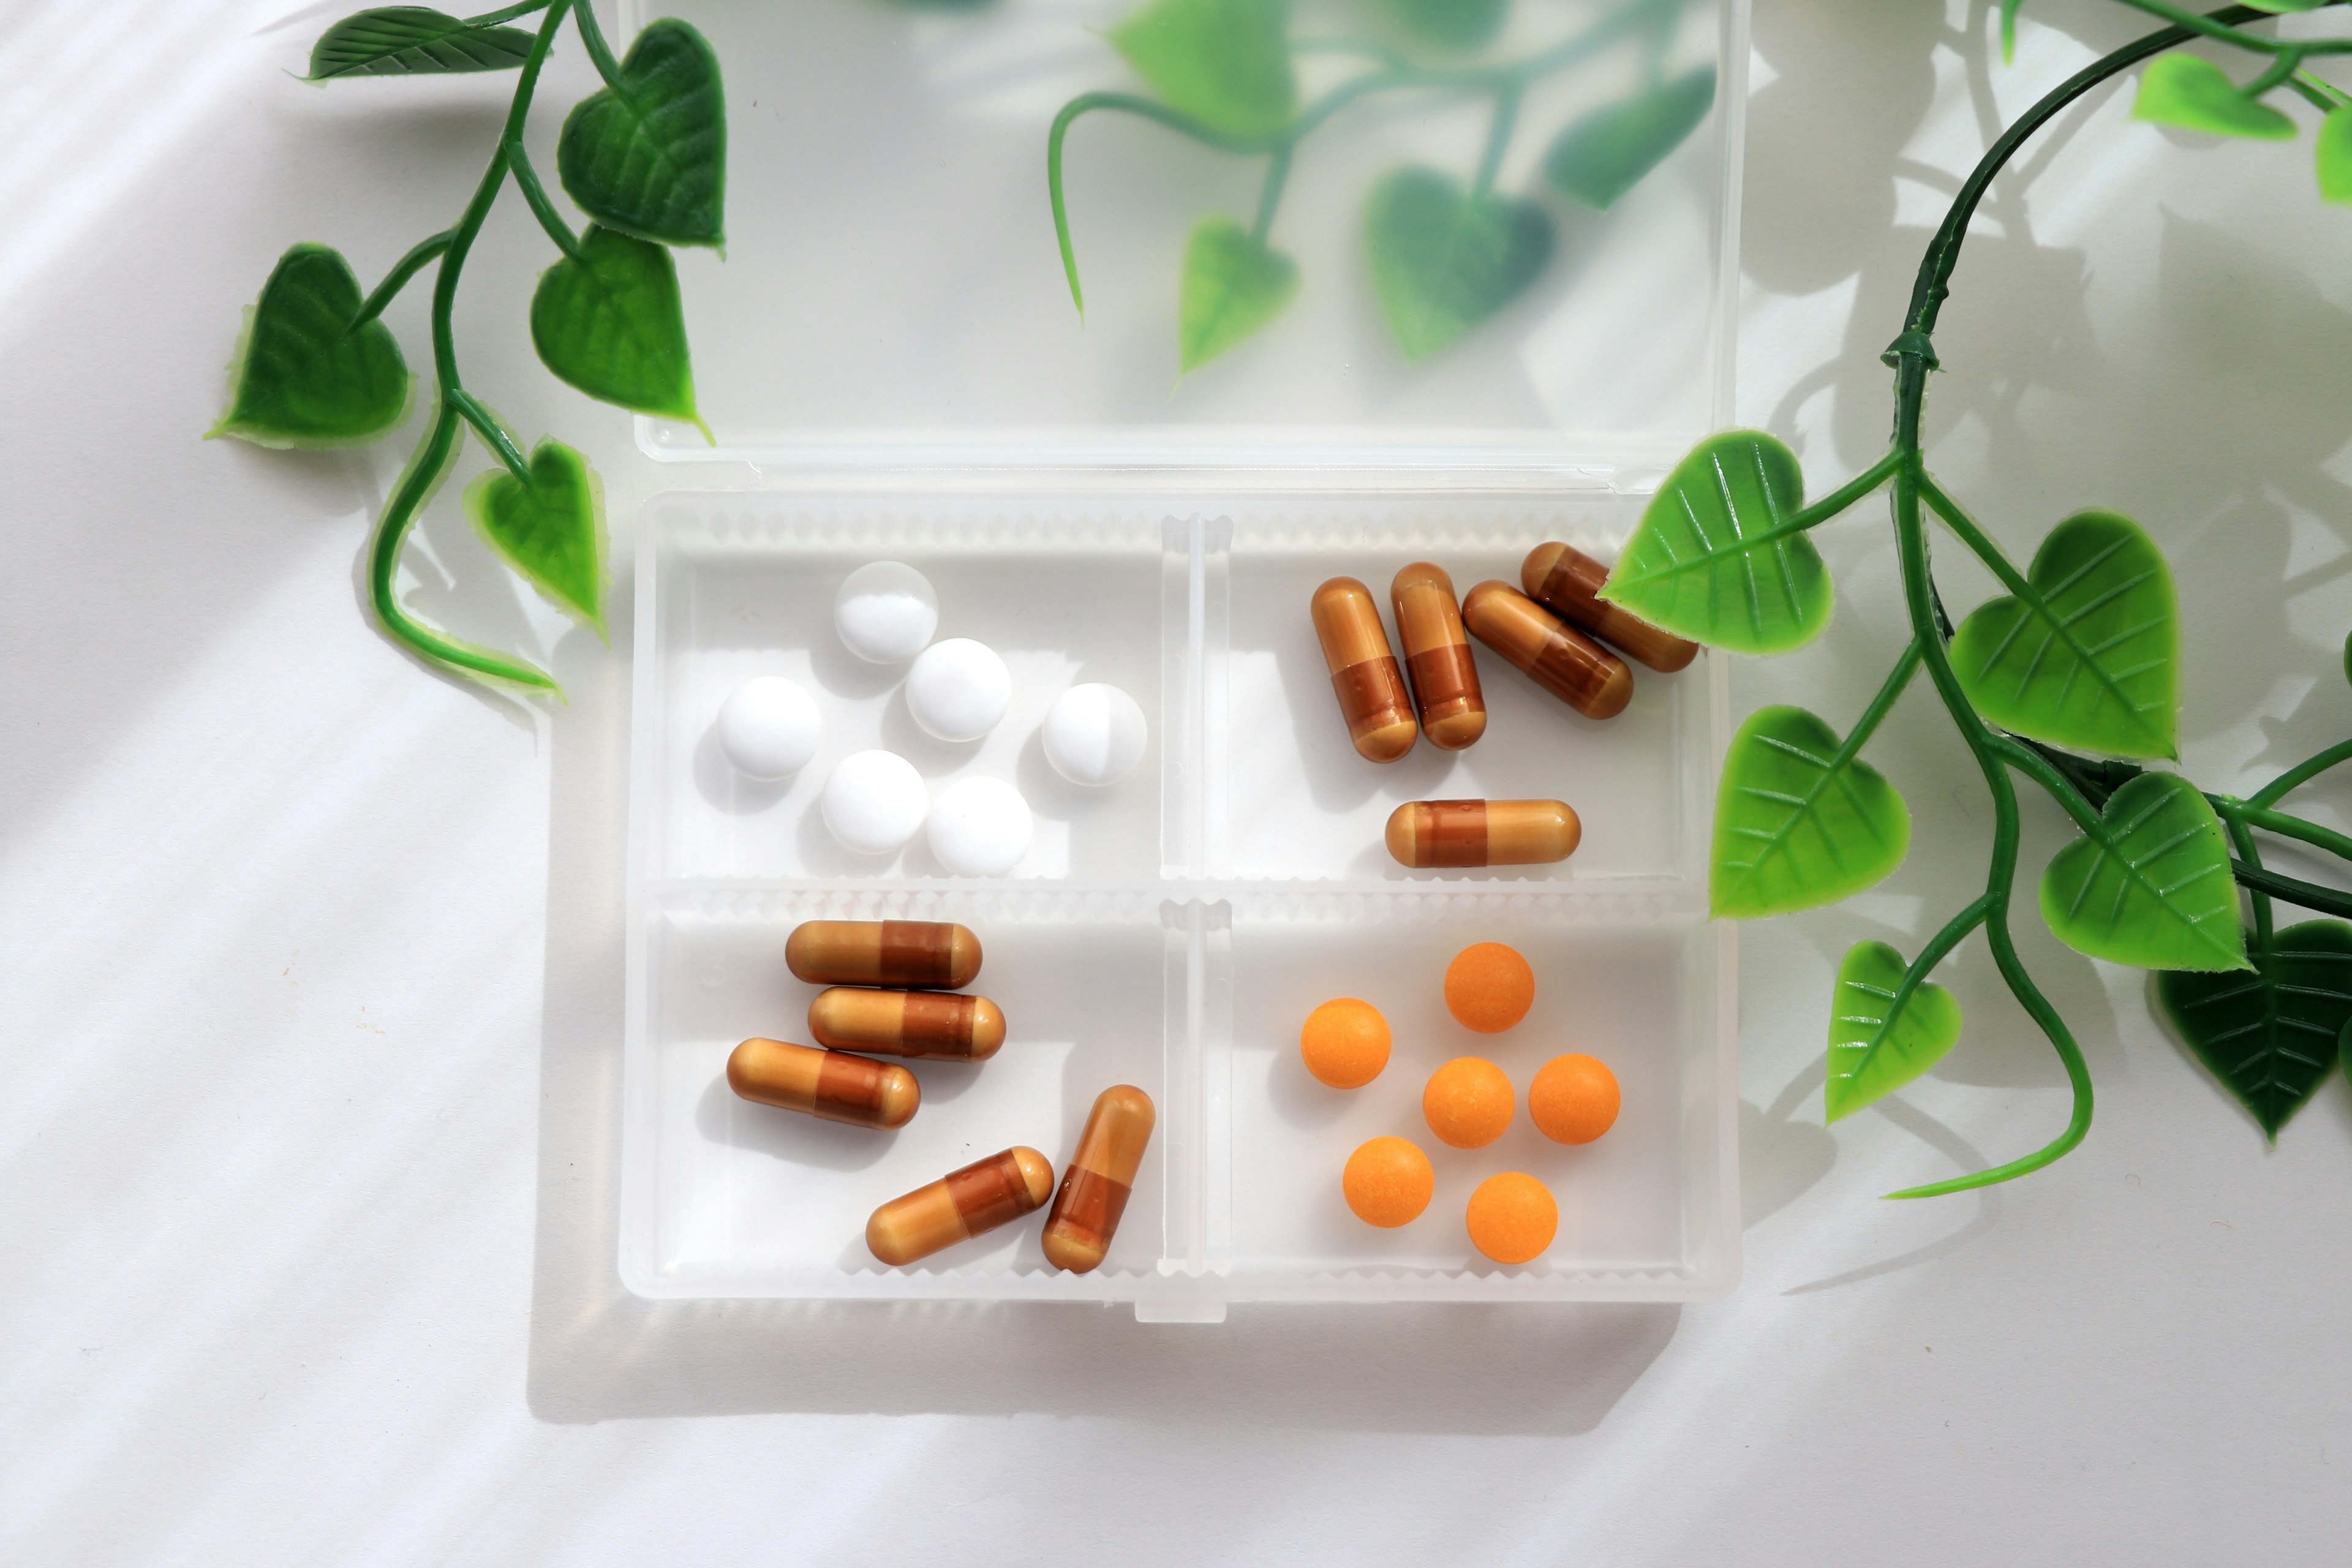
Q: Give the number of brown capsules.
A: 10